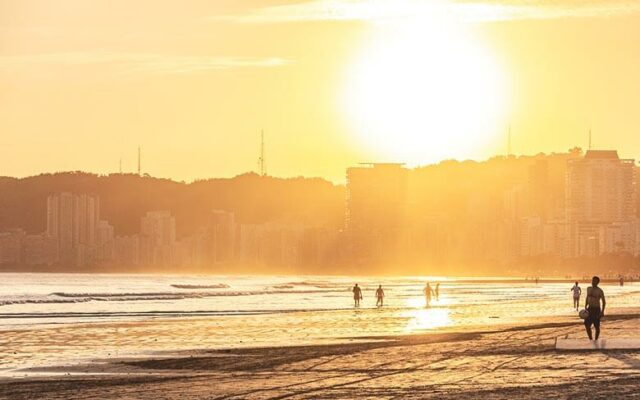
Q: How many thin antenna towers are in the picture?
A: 5